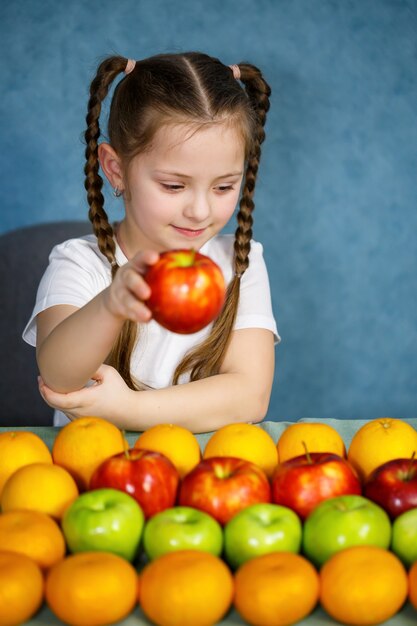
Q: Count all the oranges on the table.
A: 14